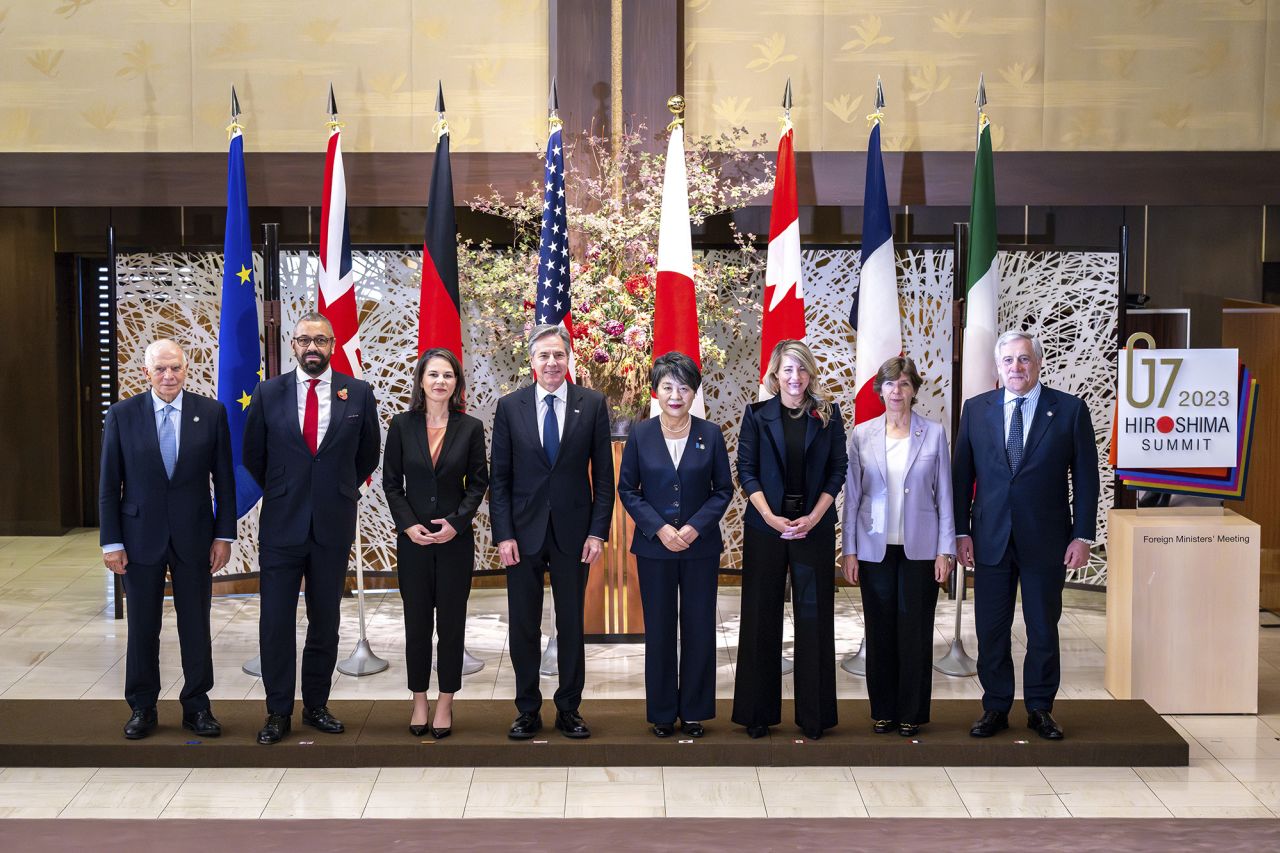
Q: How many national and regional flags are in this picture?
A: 8